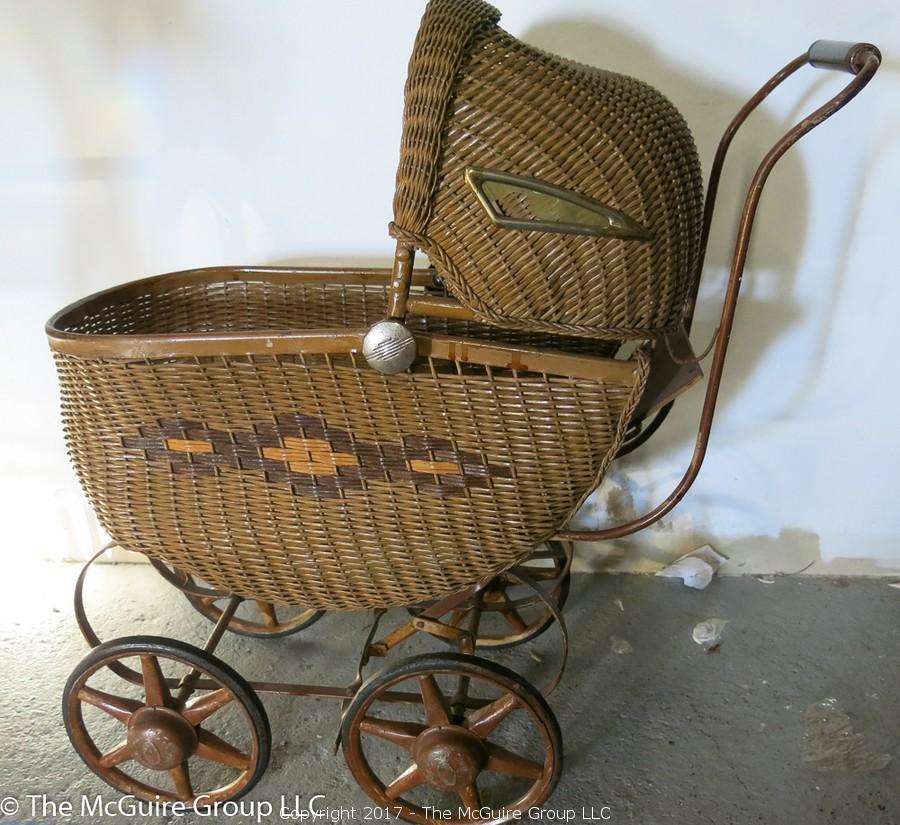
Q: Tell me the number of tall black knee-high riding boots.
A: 0